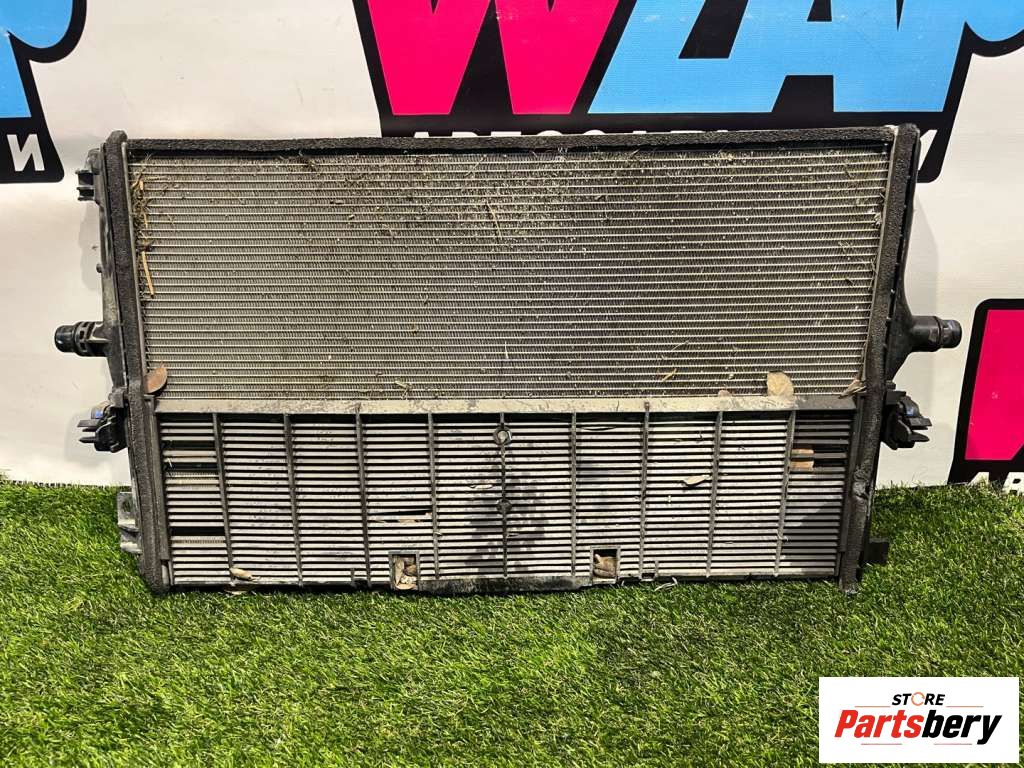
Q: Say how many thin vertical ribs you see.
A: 9